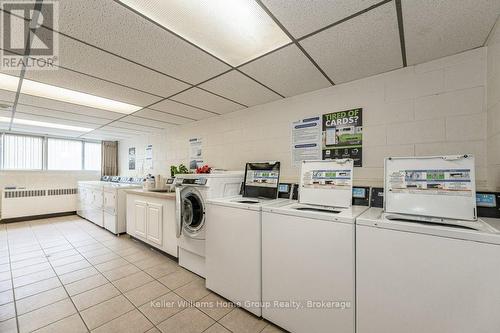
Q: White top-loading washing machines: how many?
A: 3